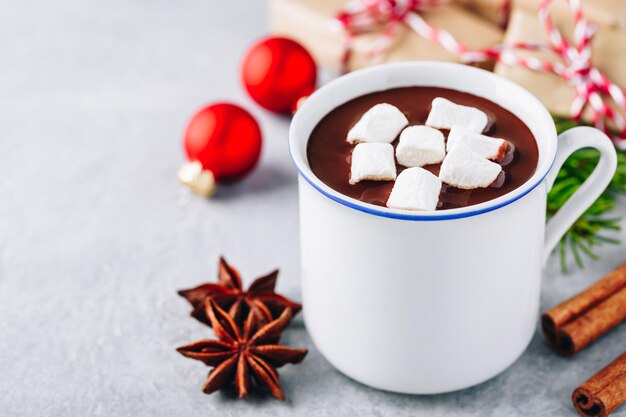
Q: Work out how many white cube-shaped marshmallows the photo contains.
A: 7